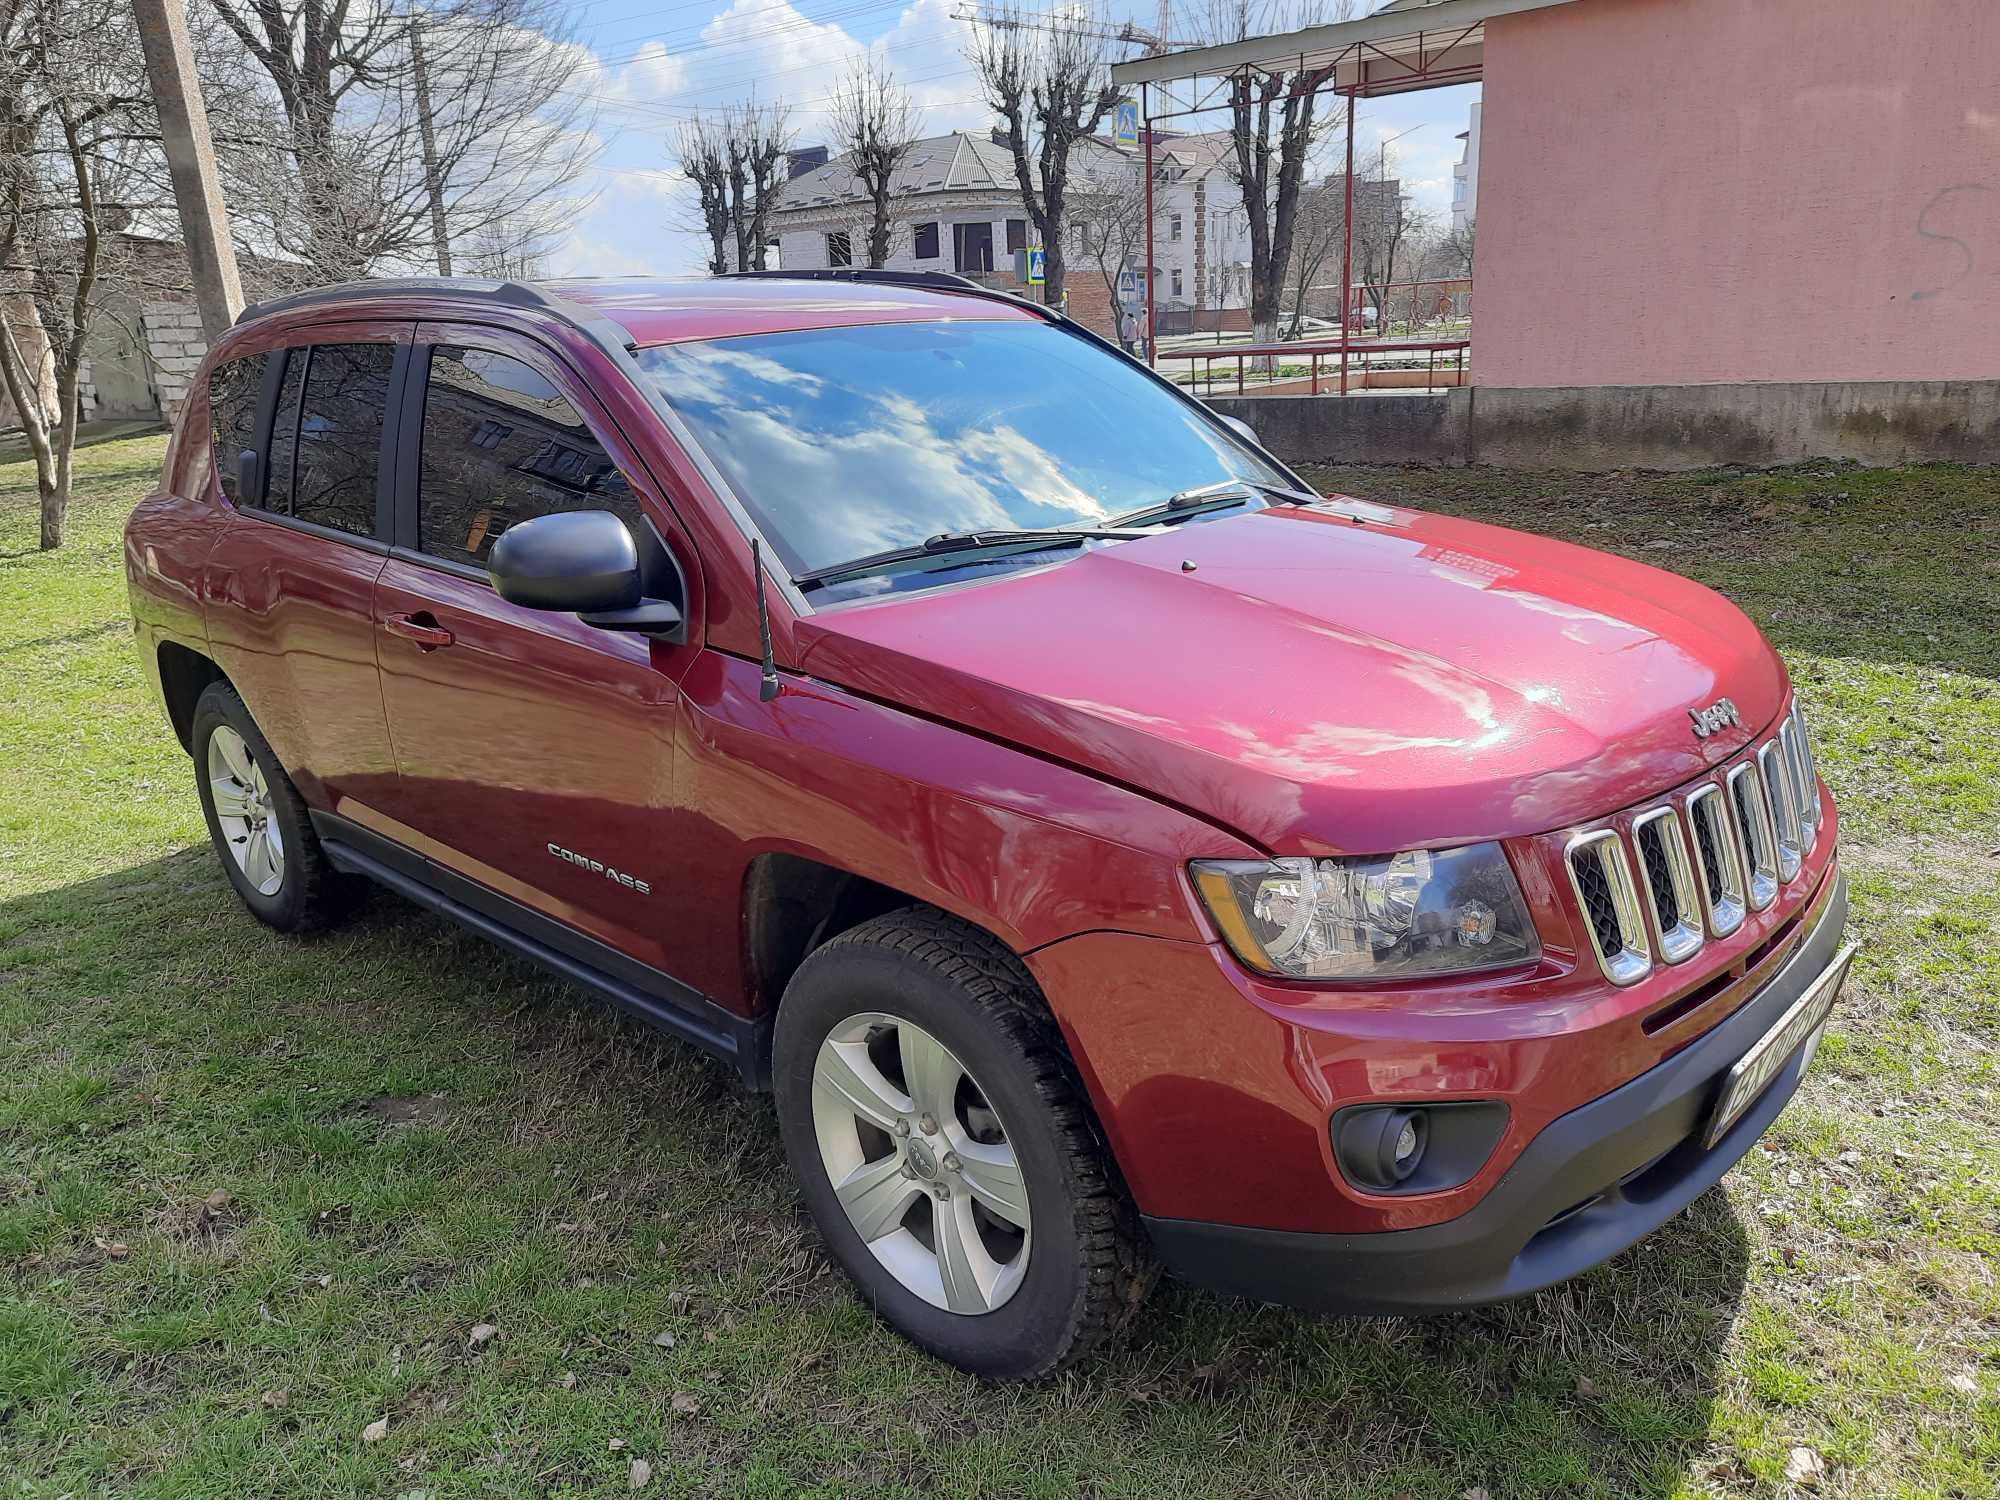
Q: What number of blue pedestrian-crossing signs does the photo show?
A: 3